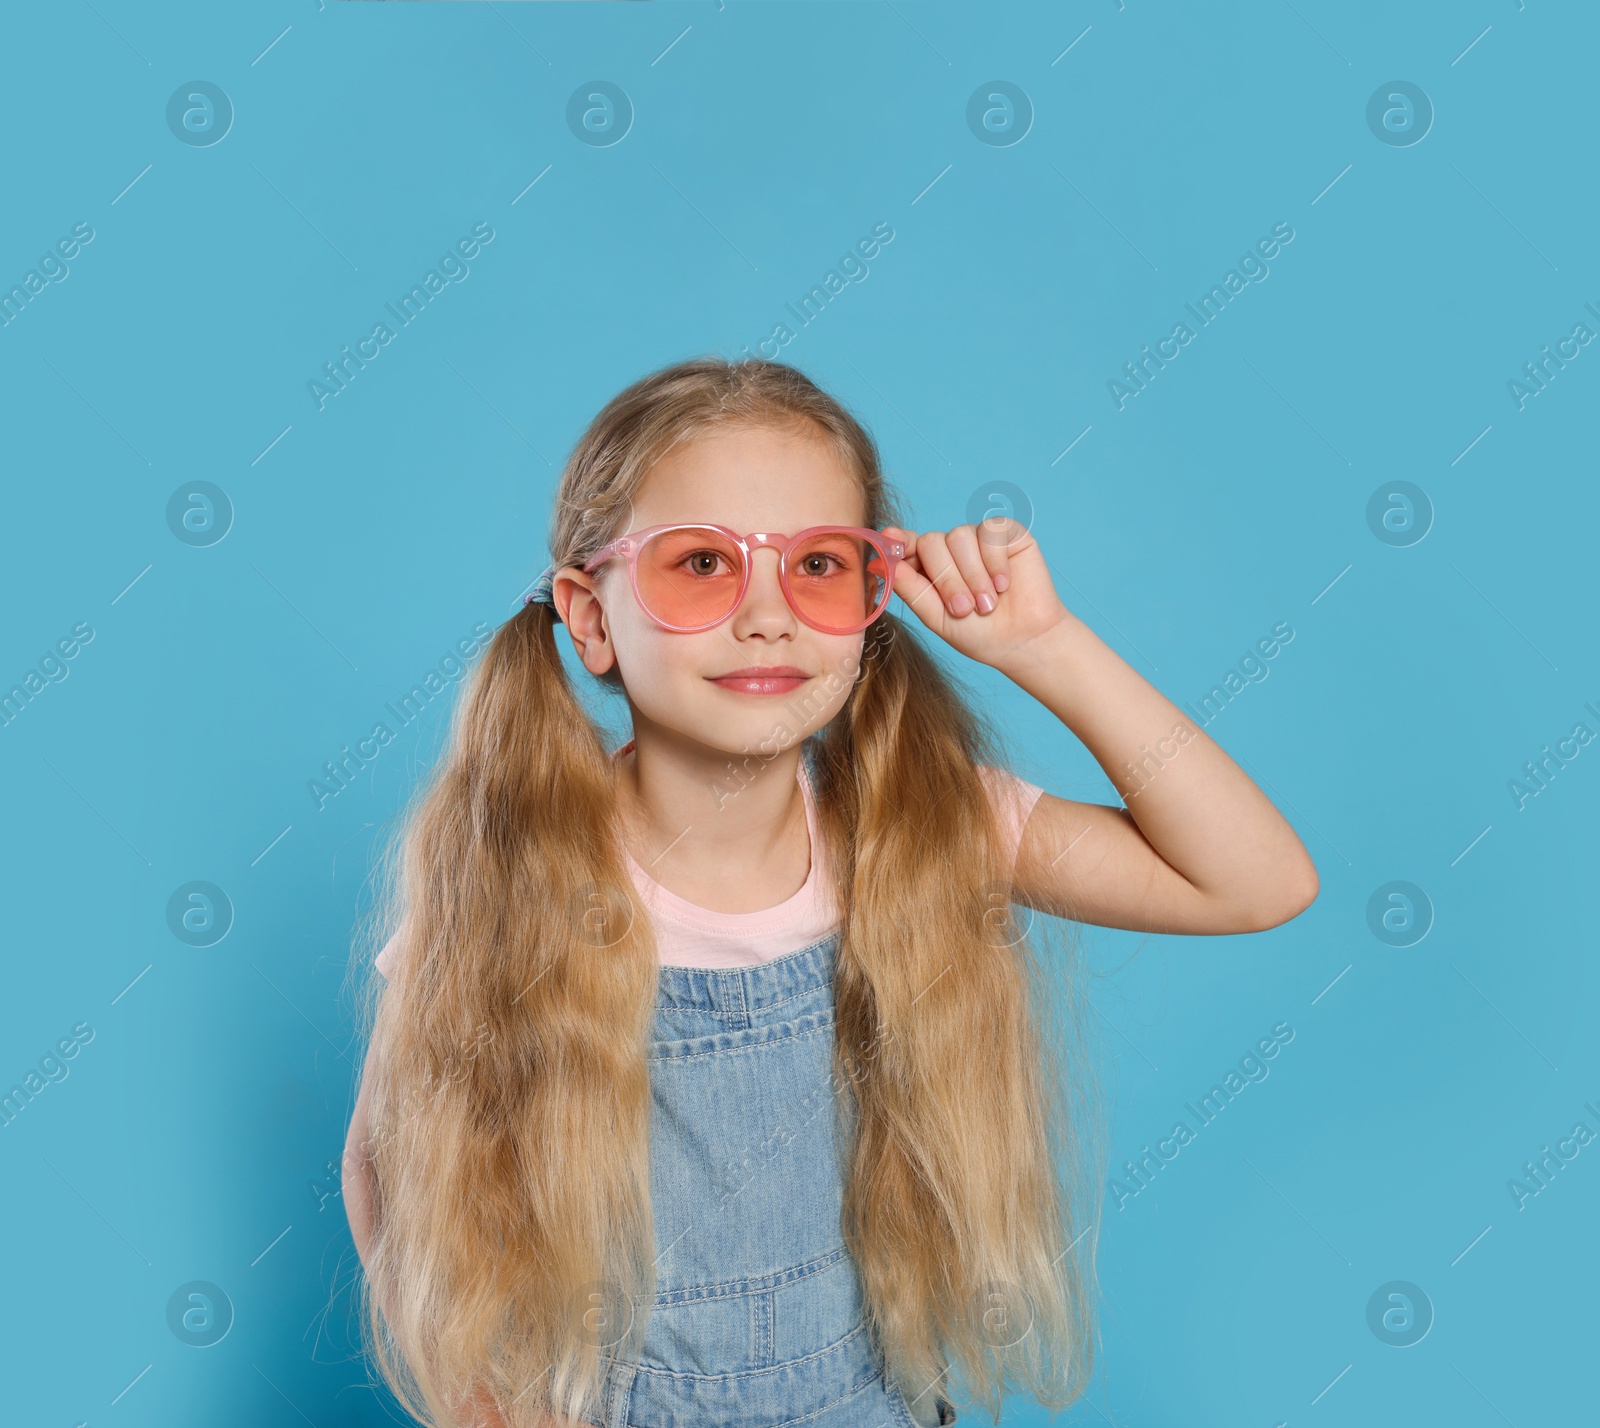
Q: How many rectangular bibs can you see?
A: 1